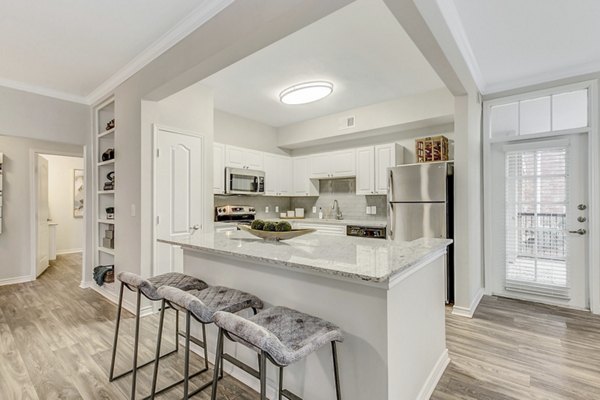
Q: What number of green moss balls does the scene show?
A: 3